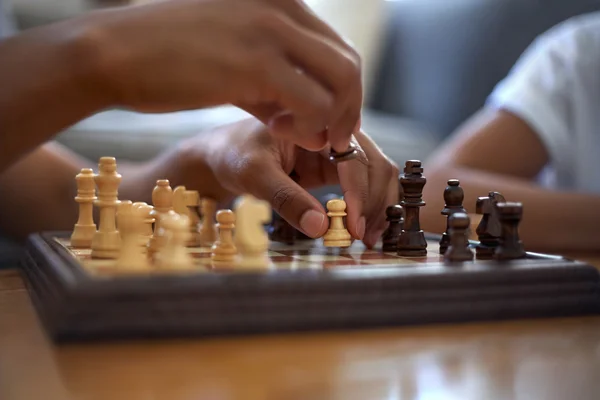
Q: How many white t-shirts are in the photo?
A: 1